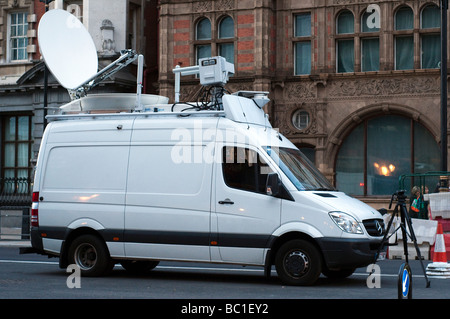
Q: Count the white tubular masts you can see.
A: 2